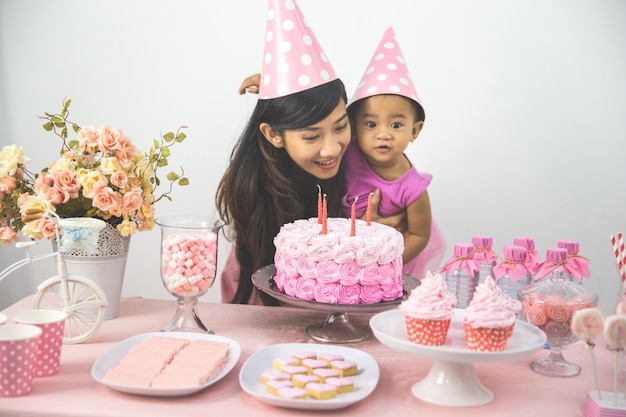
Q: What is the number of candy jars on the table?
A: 2